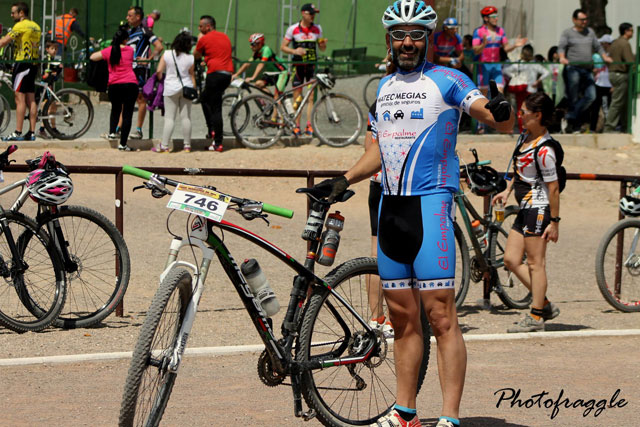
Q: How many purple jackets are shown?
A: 1